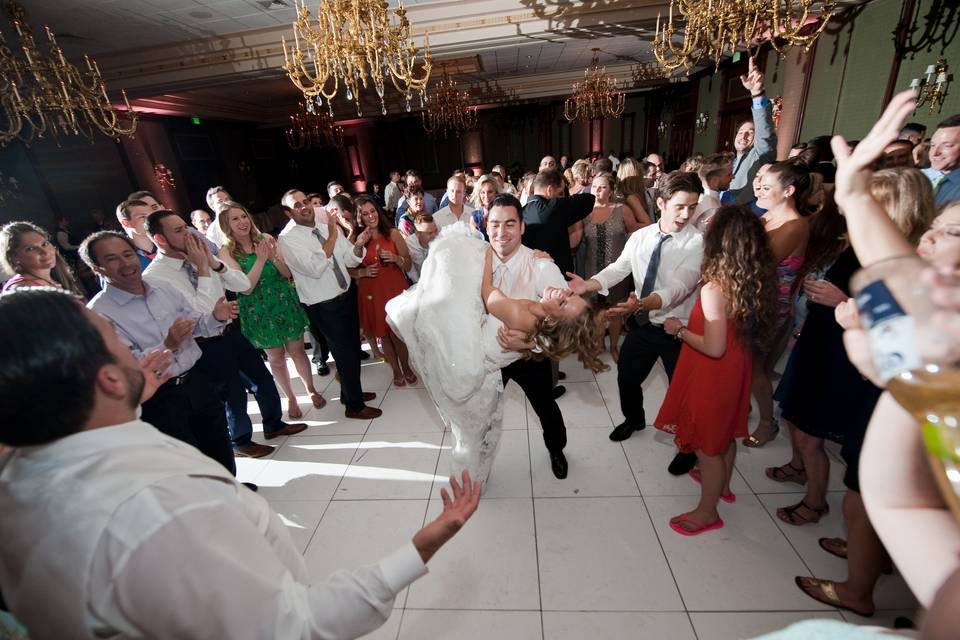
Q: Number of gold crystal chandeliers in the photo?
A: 6